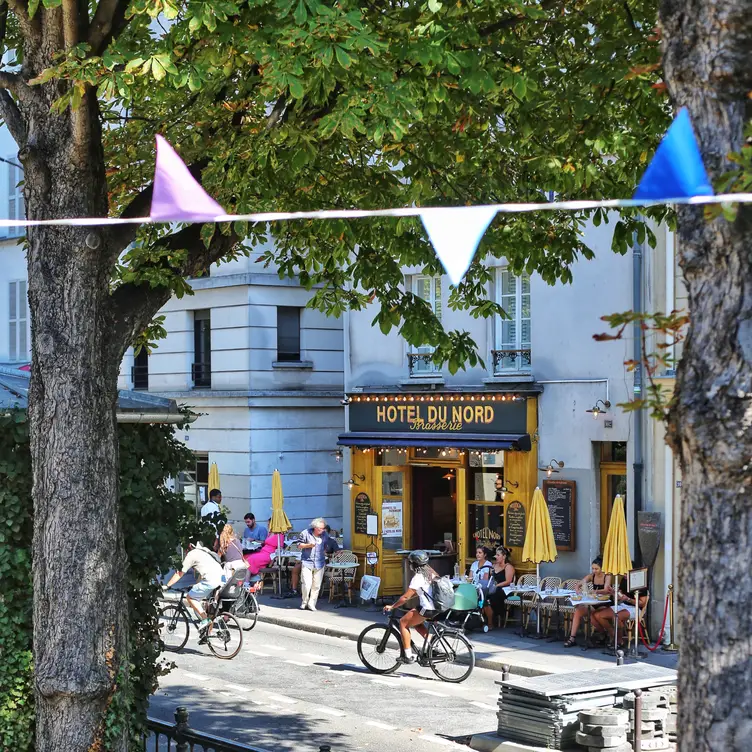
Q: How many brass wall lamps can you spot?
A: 5